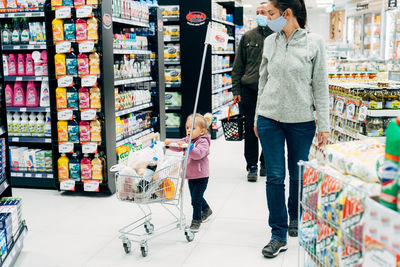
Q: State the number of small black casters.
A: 4